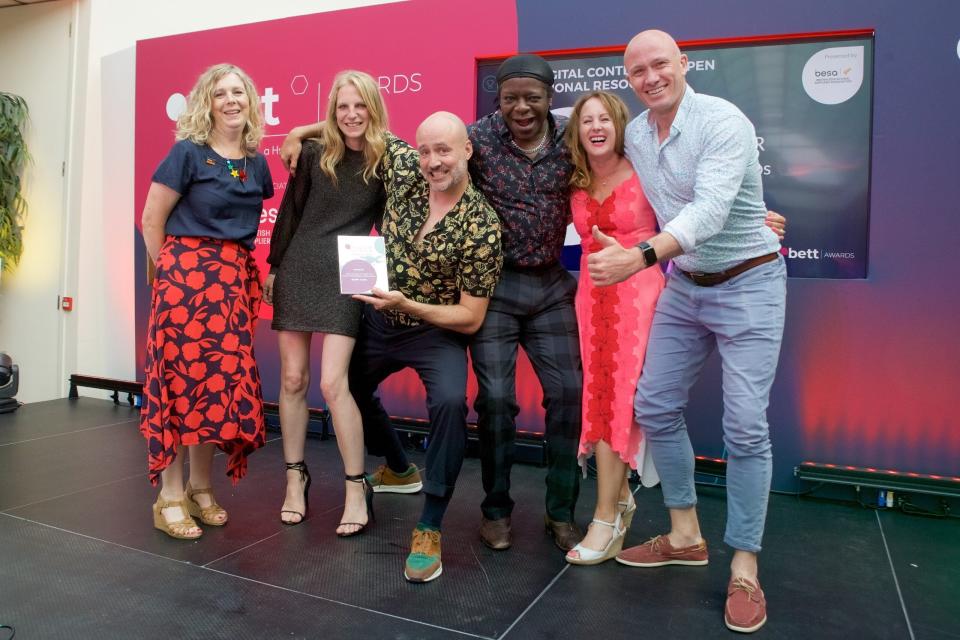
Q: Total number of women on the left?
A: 2